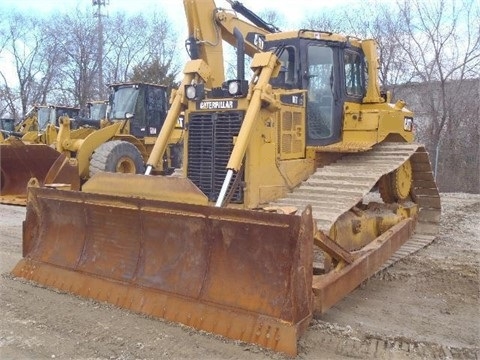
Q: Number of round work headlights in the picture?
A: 2